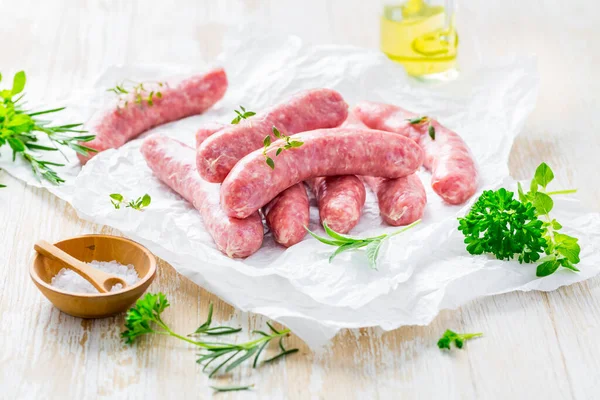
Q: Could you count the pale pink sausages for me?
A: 8